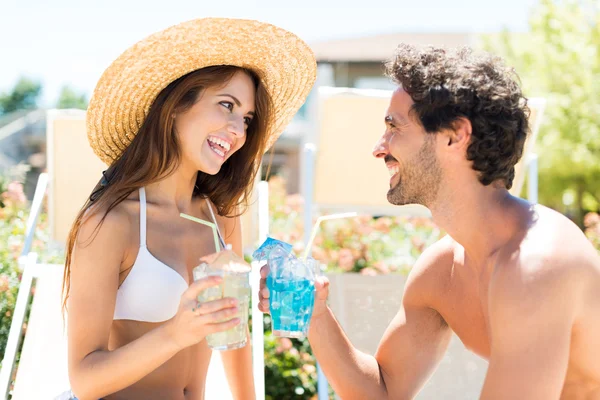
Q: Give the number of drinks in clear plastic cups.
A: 2